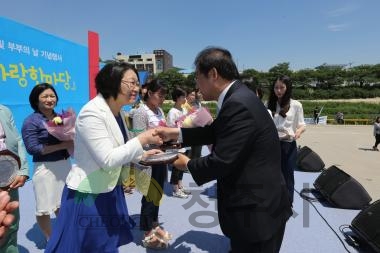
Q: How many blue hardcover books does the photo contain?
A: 0